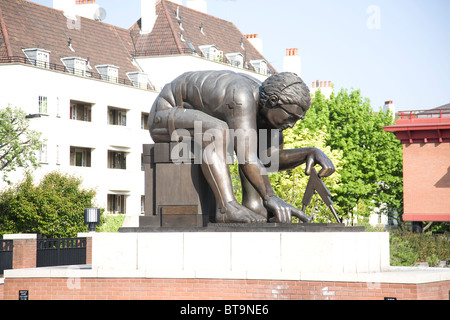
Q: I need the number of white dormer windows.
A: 7